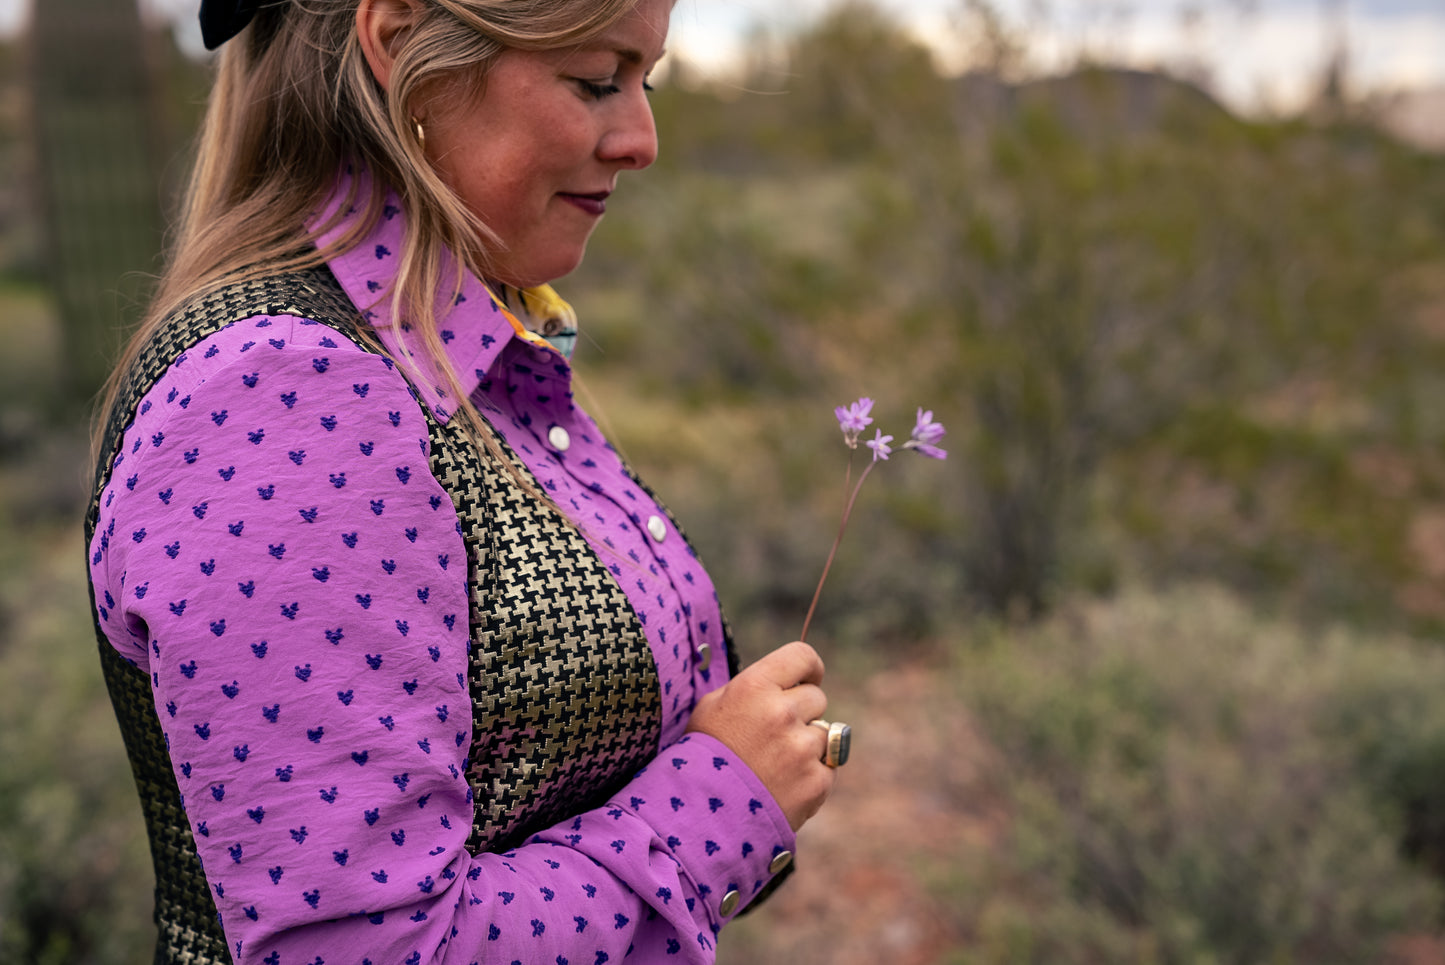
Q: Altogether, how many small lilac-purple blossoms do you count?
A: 3